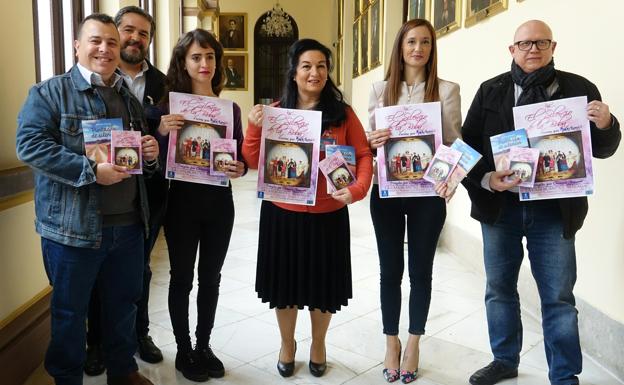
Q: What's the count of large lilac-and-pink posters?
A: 4